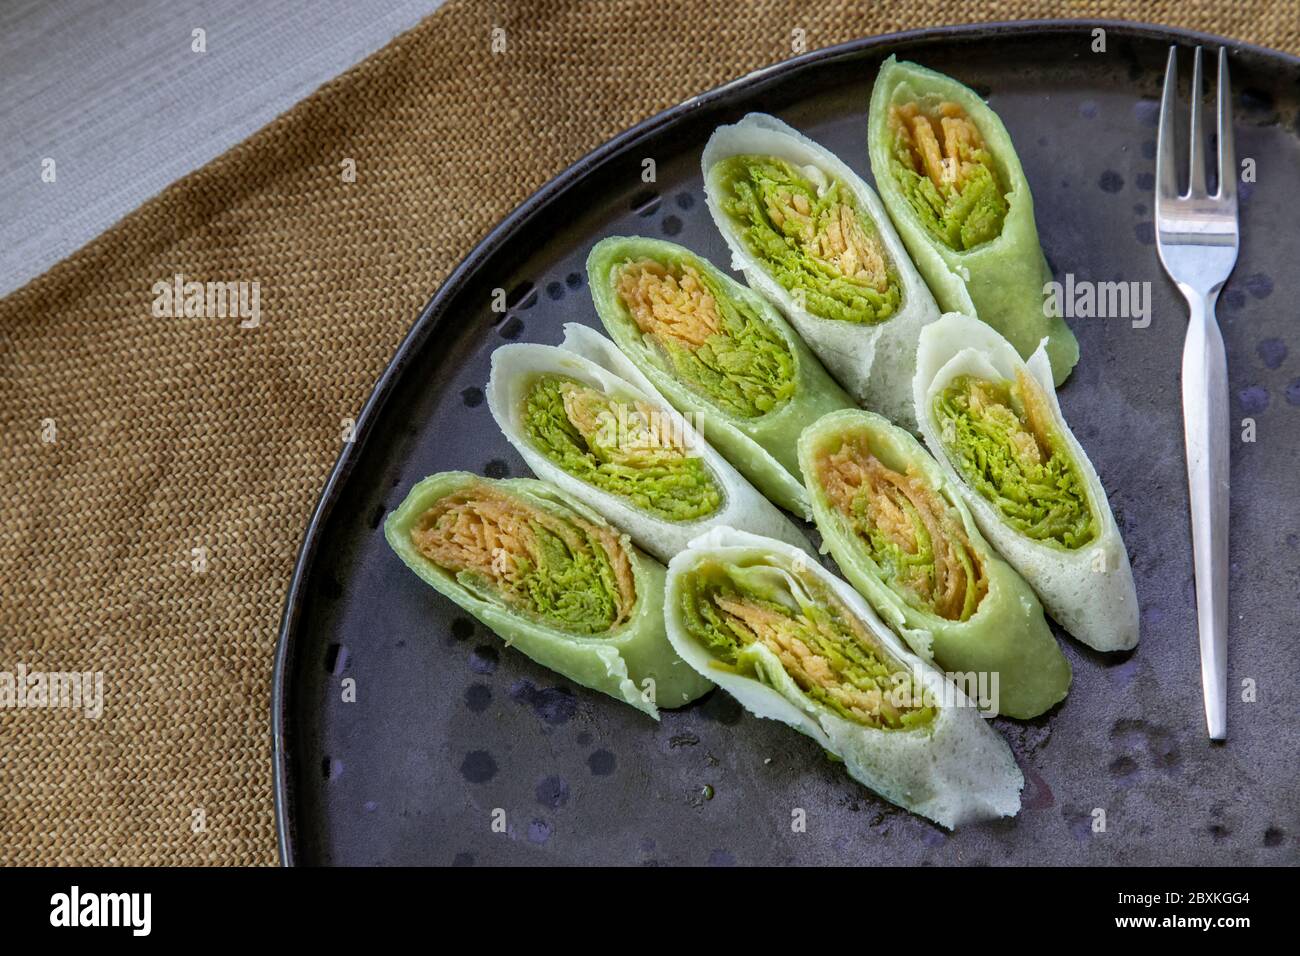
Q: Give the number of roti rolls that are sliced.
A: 8